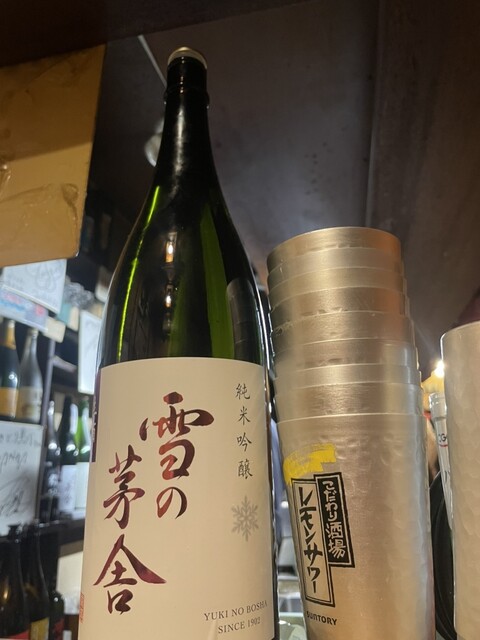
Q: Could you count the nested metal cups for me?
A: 9